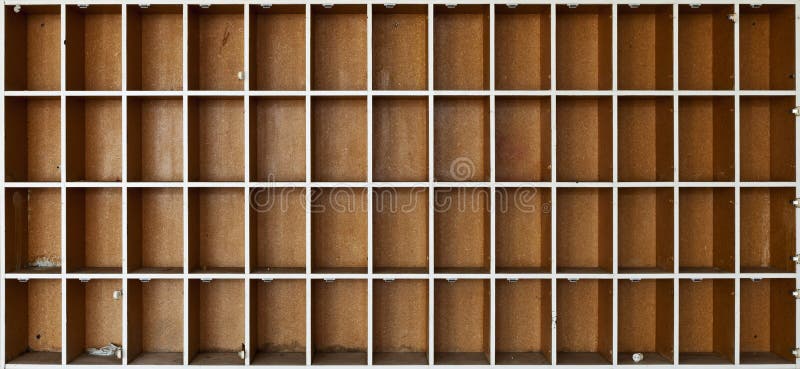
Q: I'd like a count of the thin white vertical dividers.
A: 12